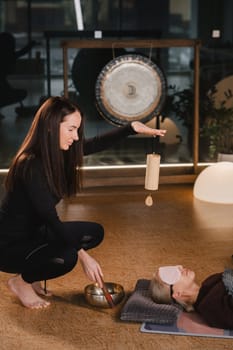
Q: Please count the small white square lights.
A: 2